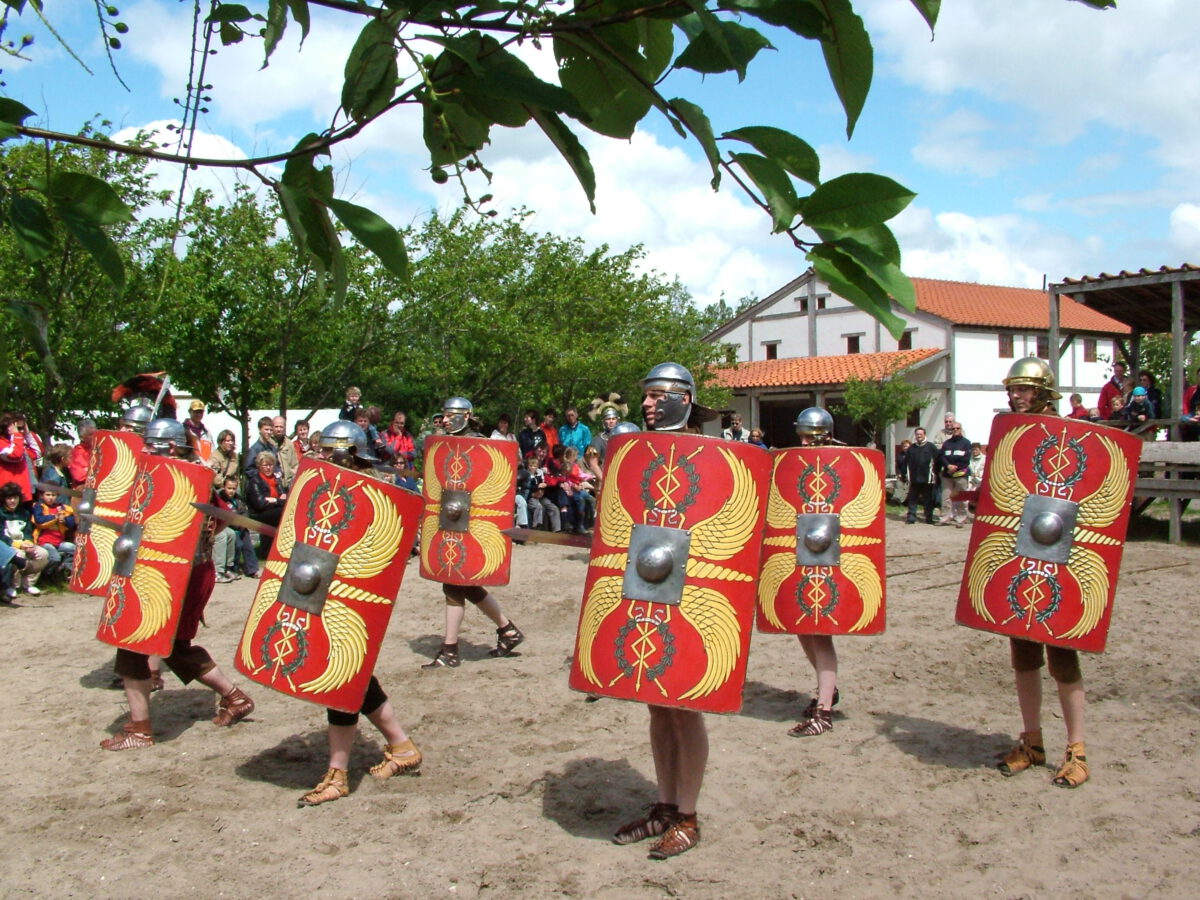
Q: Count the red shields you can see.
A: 7